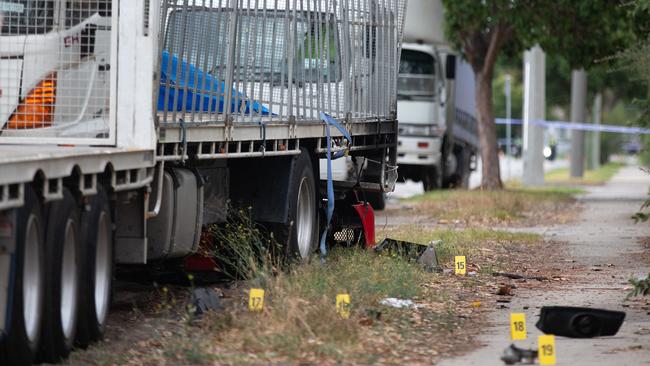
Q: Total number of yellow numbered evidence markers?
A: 5